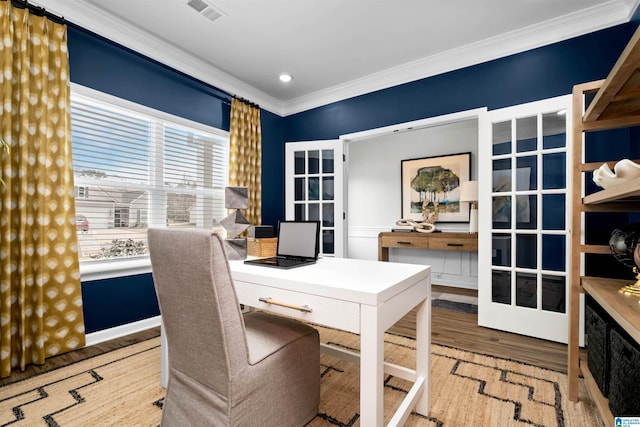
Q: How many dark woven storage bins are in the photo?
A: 2